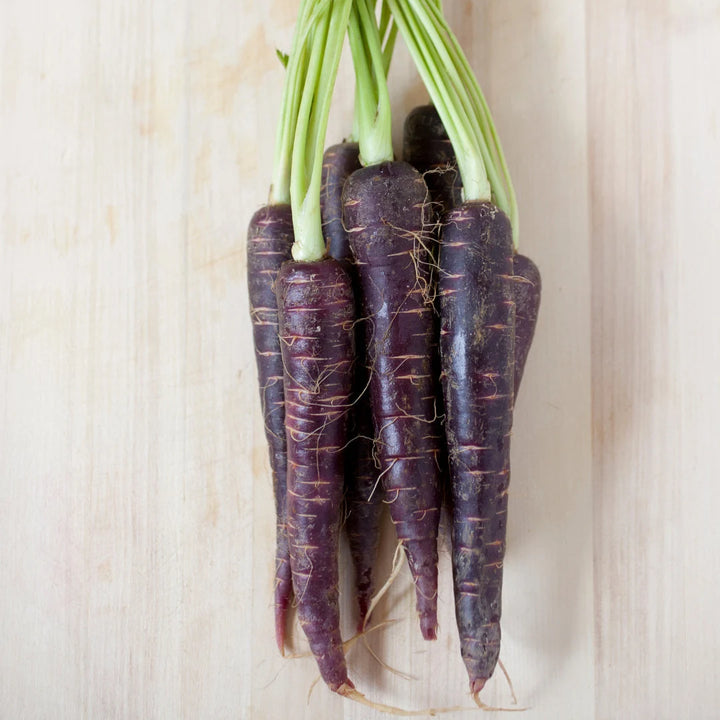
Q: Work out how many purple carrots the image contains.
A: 7